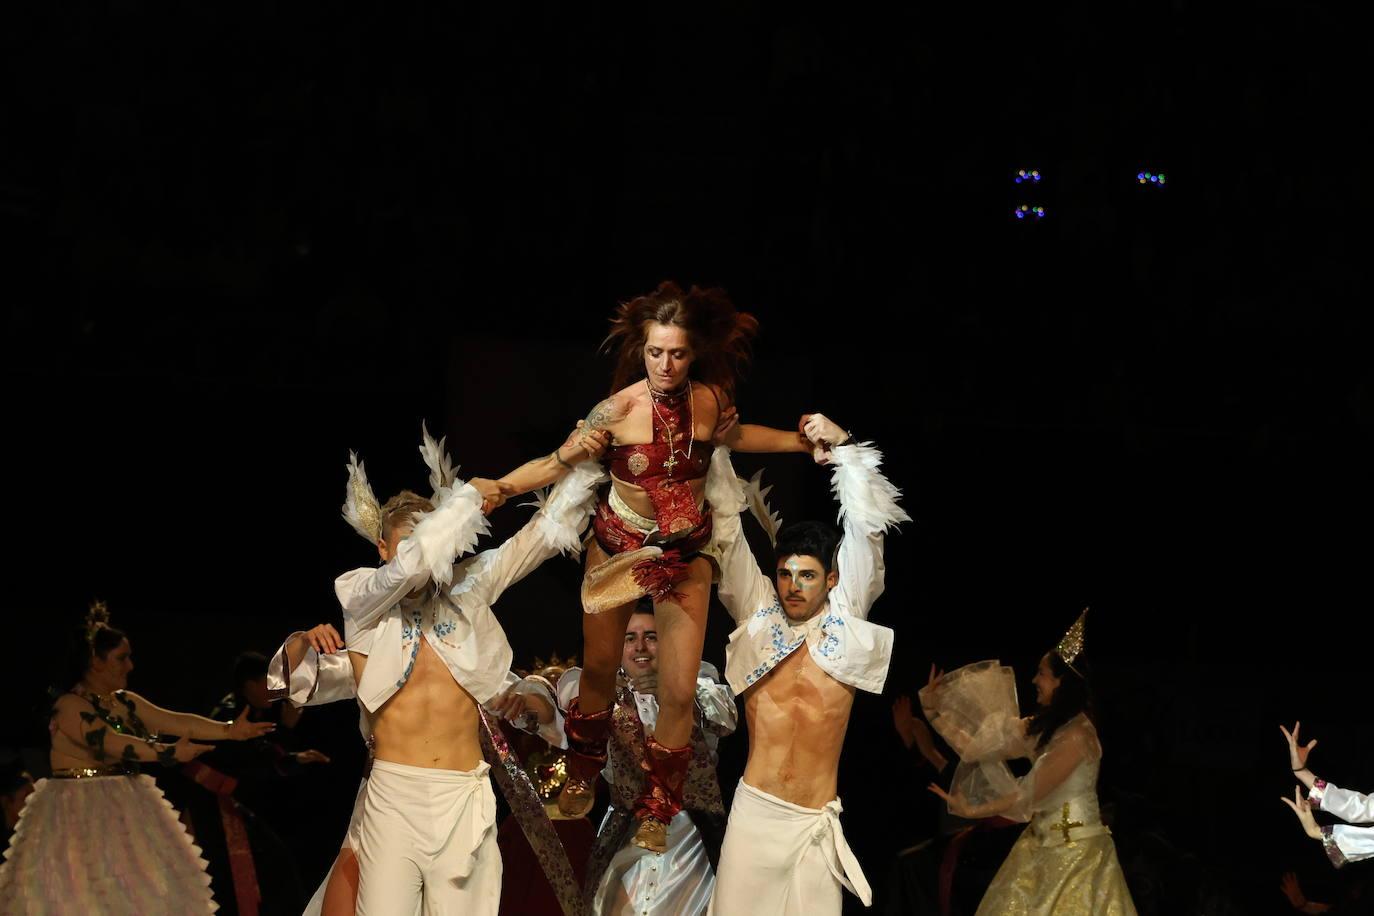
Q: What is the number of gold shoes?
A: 2